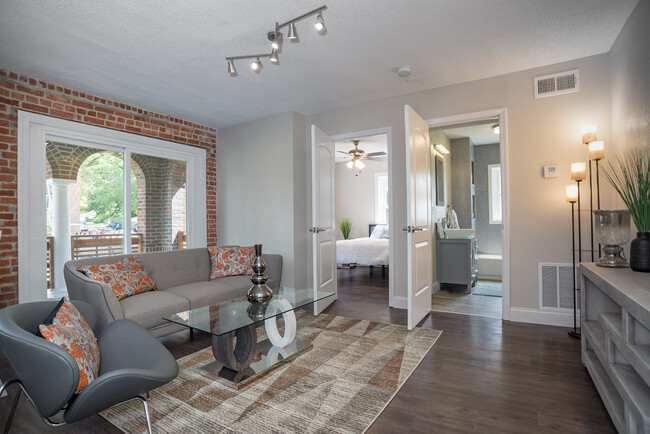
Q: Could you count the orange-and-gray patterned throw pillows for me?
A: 3